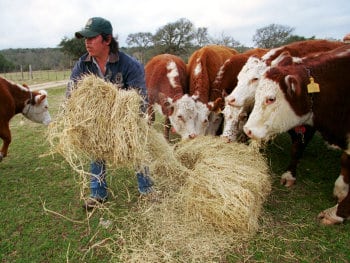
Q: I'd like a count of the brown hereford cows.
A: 6